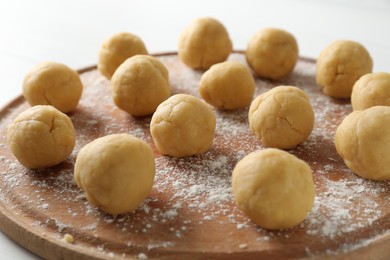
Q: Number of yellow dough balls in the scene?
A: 14